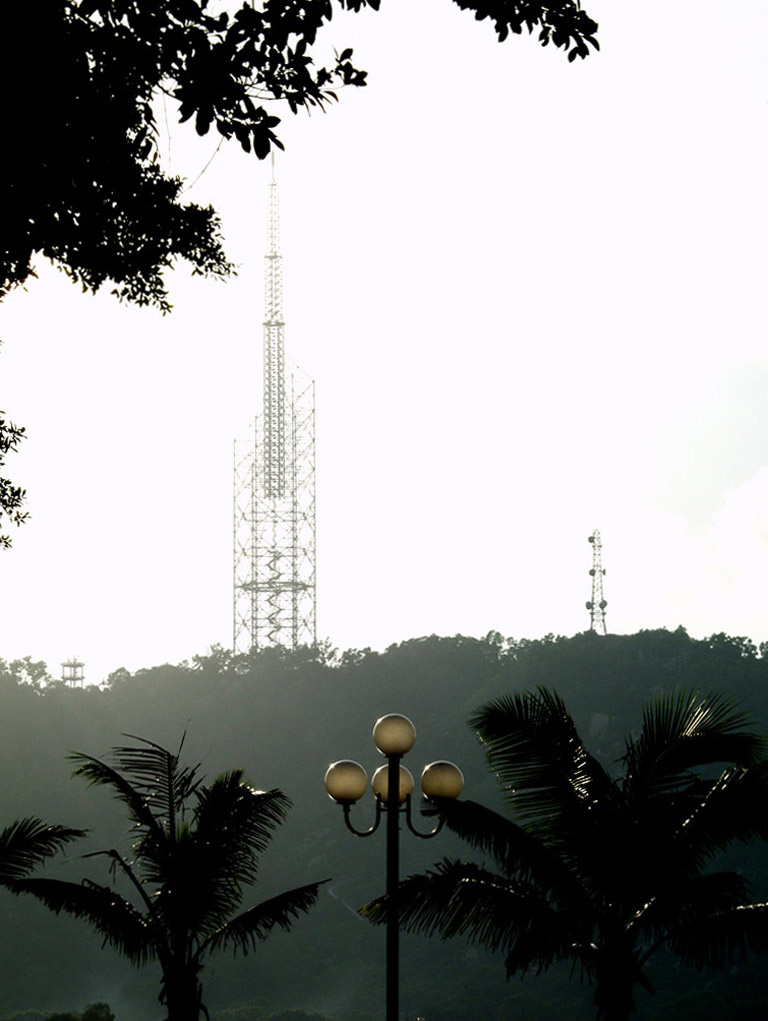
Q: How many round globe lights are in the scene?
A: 4